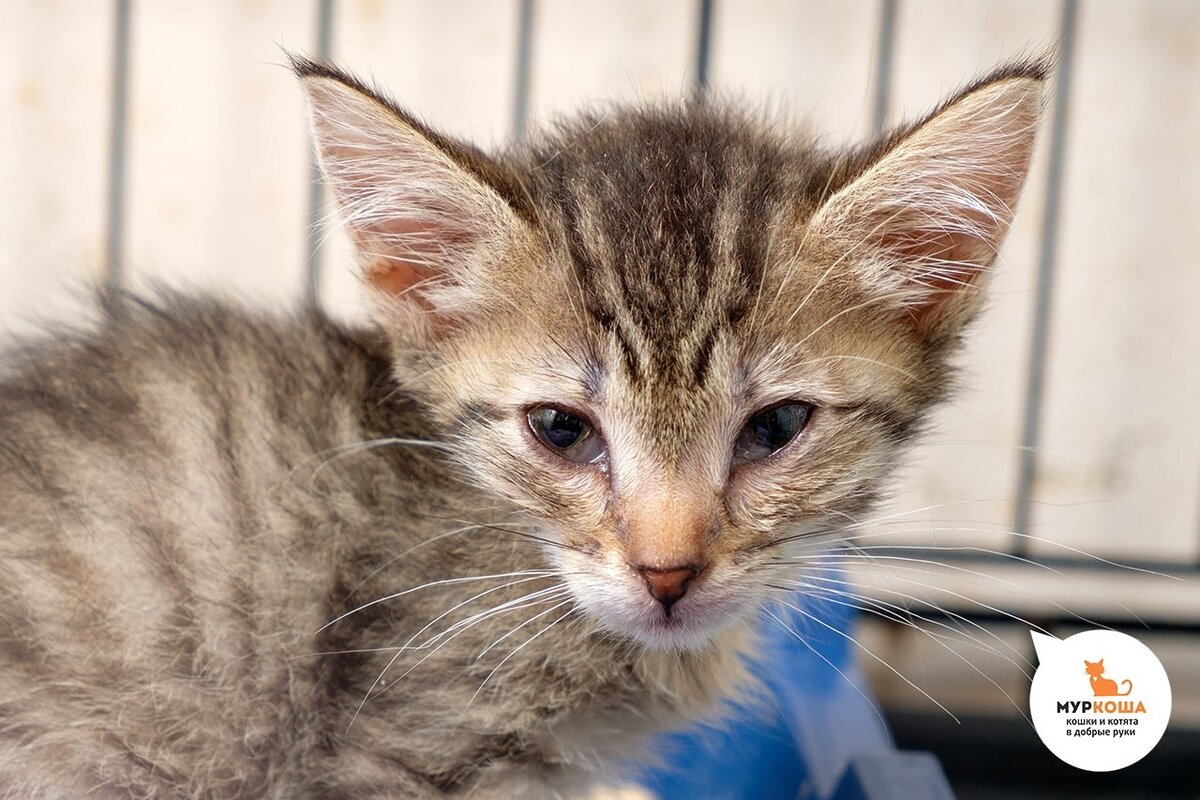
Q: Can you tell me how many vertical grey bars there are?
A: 6